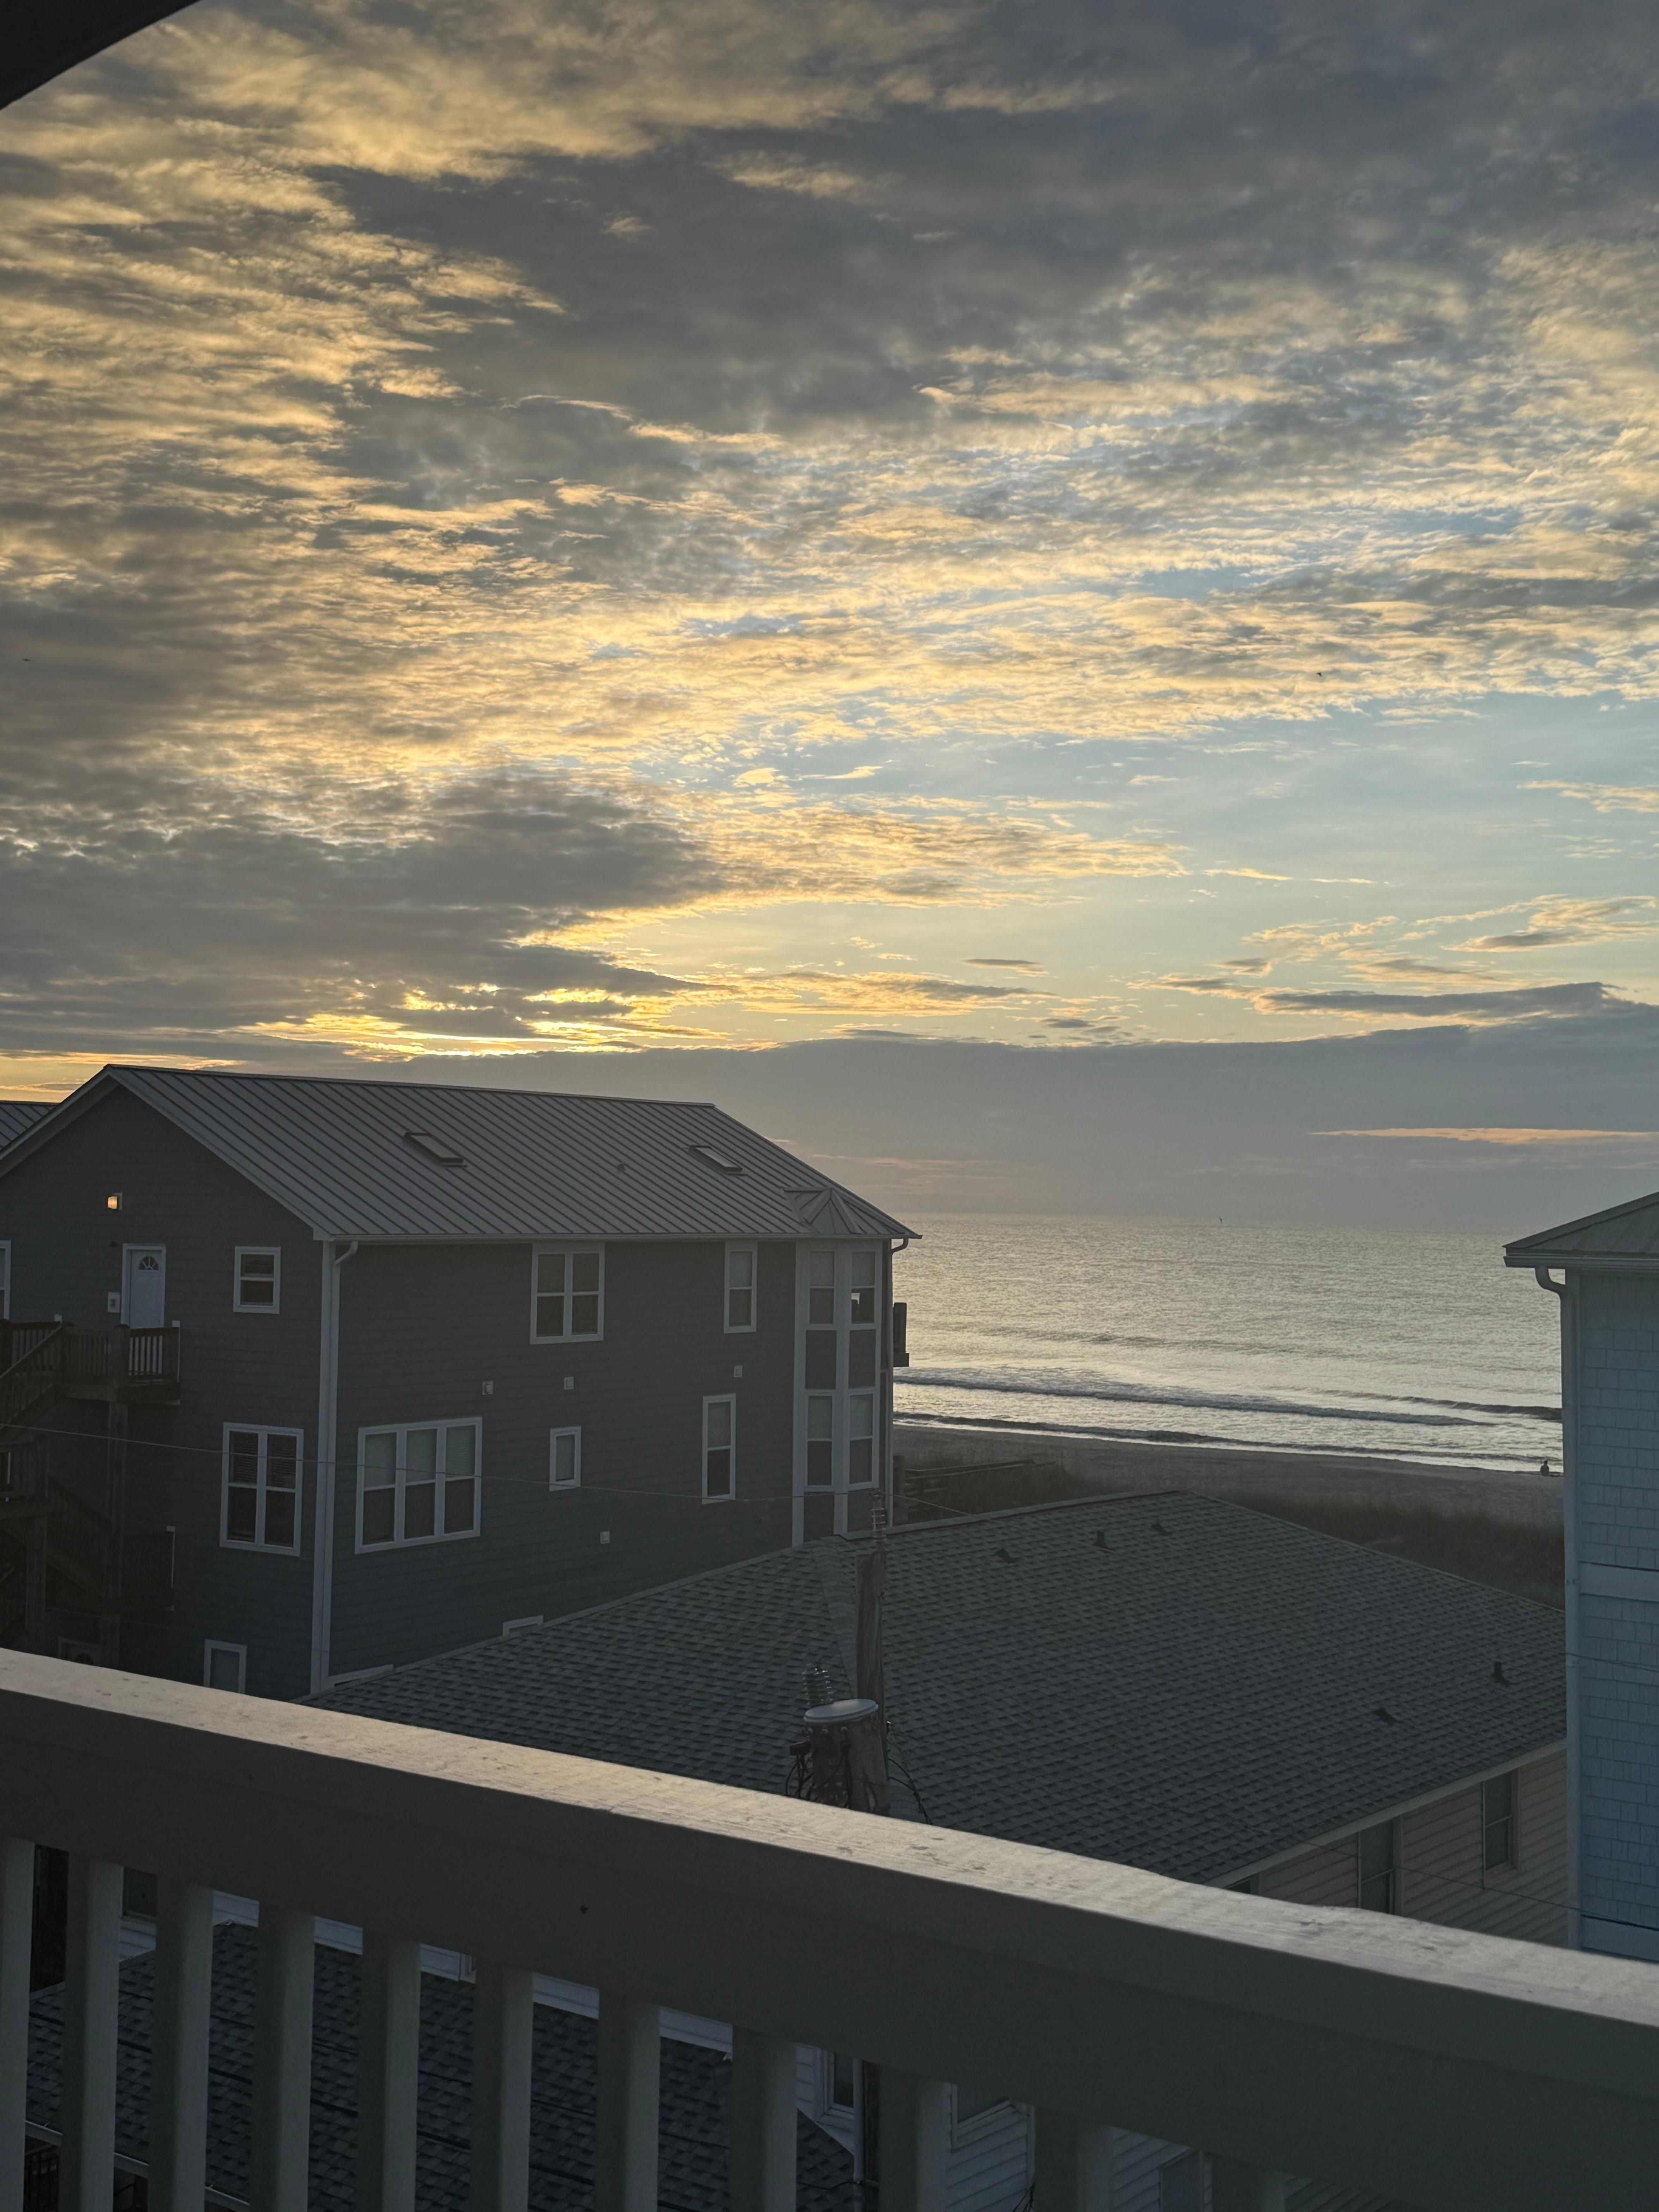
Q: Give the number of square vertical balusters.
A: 11